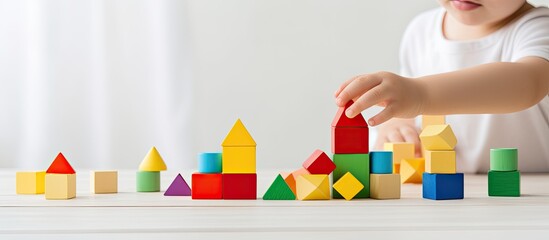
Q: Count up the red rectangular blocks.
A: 4